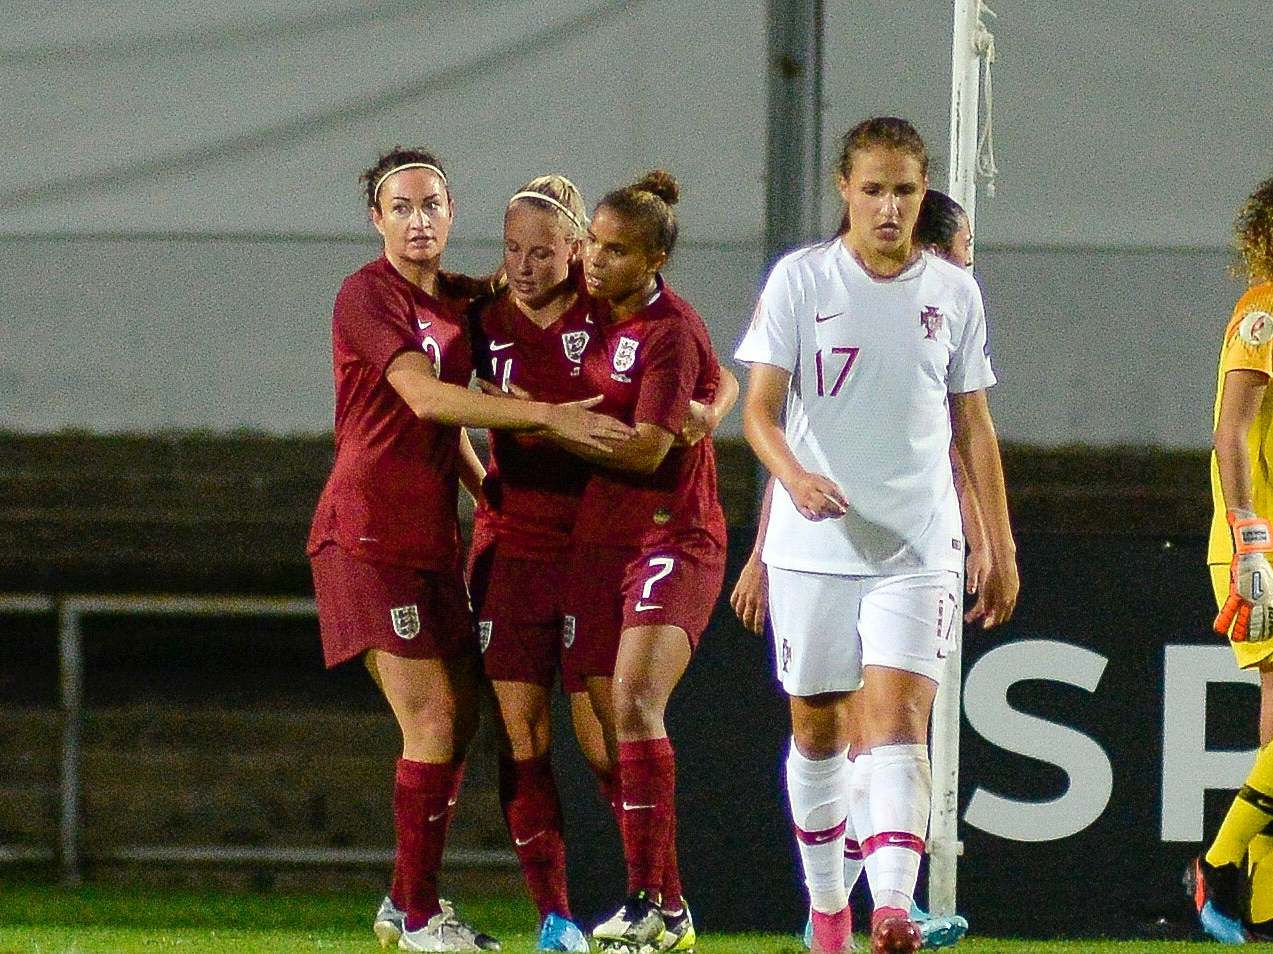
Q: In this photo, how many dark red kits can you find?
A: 3